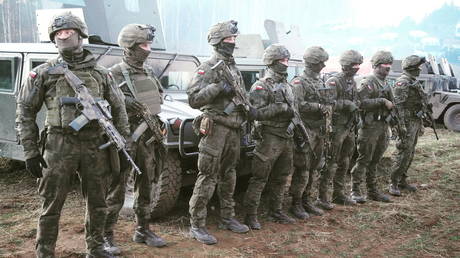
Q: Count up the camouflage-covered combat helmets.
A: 8